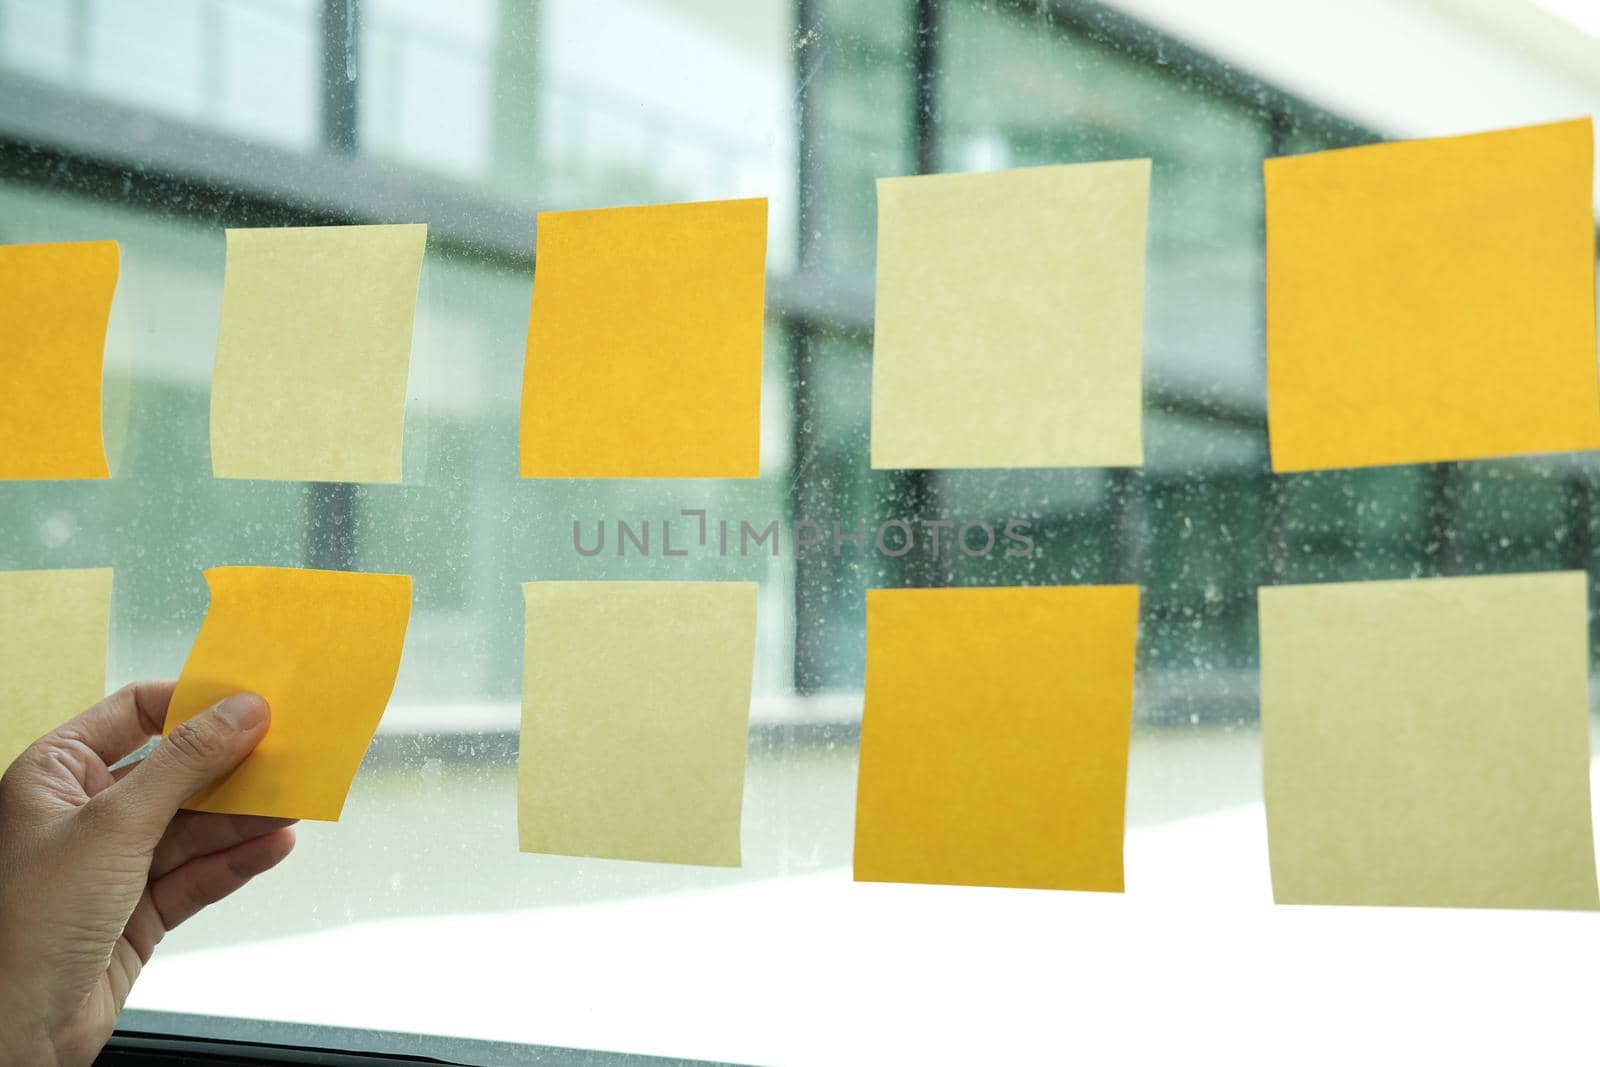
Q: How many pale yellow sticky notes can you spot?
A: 5